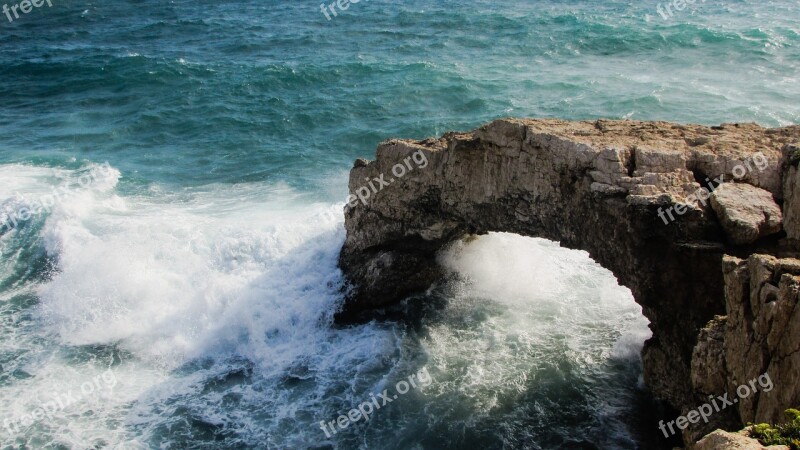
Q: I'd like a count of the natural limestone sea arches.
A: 1